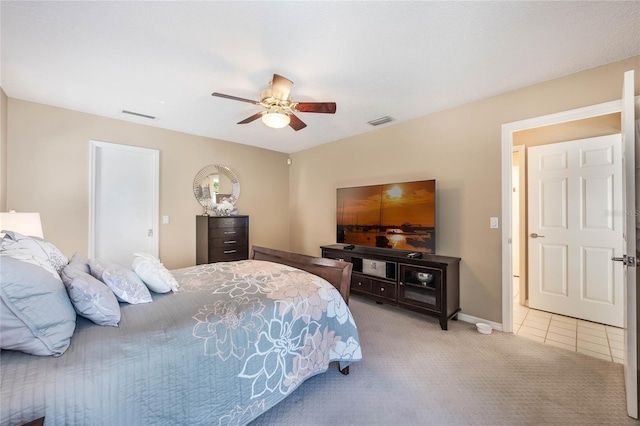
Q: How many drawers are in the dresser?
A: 4